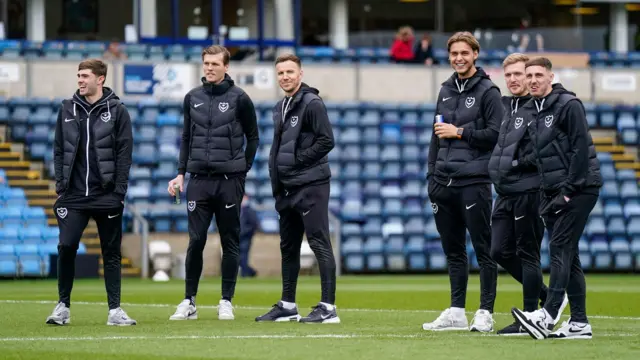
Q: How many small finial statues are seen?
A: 0